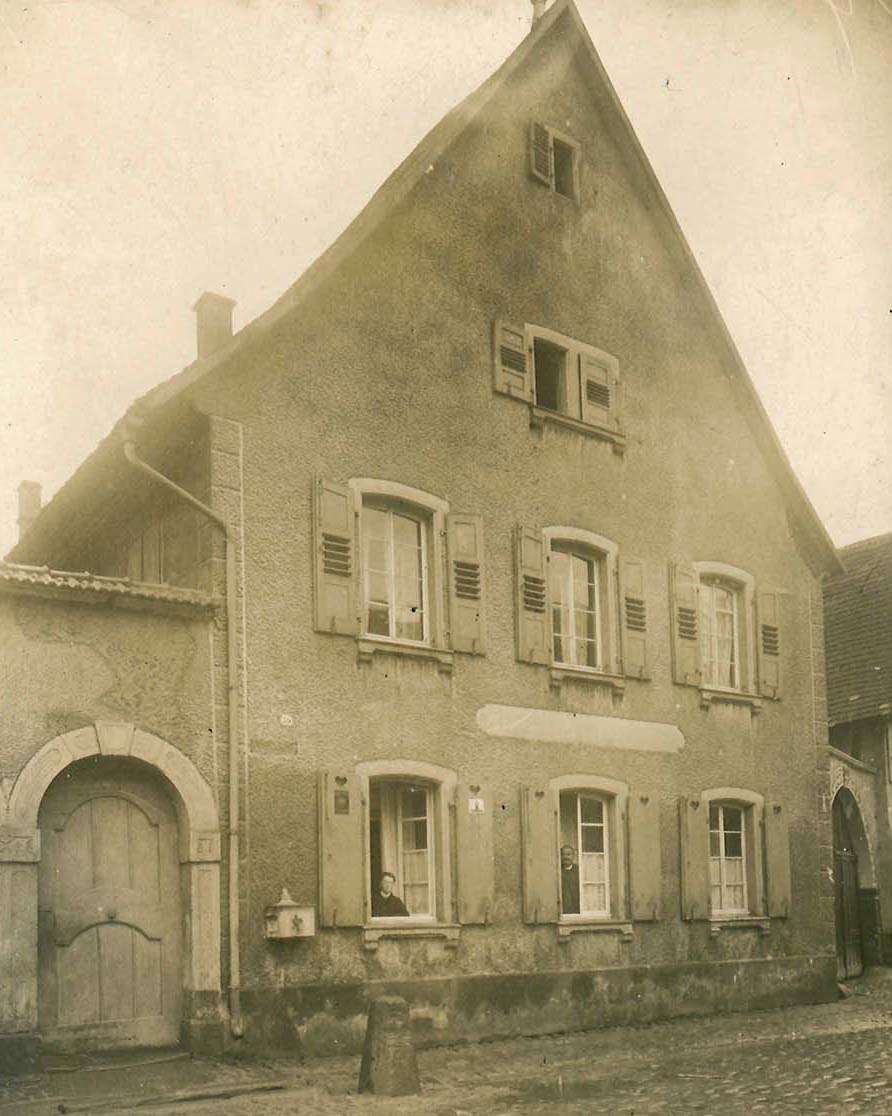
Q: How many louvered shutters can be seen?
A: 9